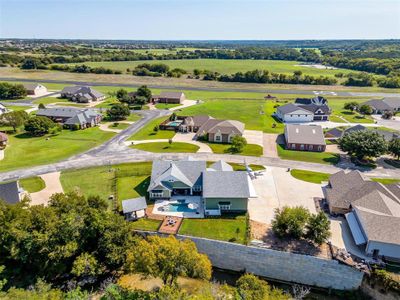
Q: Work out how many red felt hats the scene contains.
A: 0